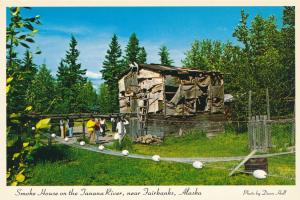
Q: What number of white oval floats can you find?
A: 9